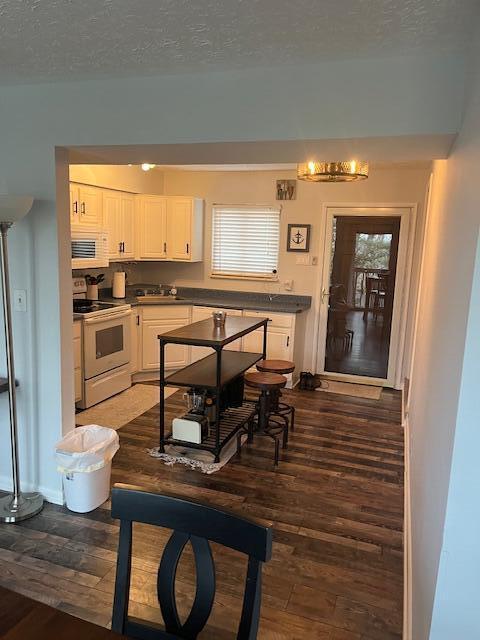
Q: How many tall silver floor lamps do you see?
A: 1